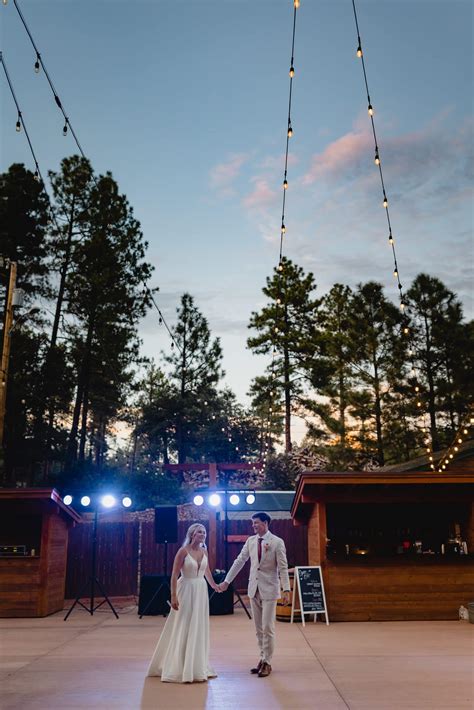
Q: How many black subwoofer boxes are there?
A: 2